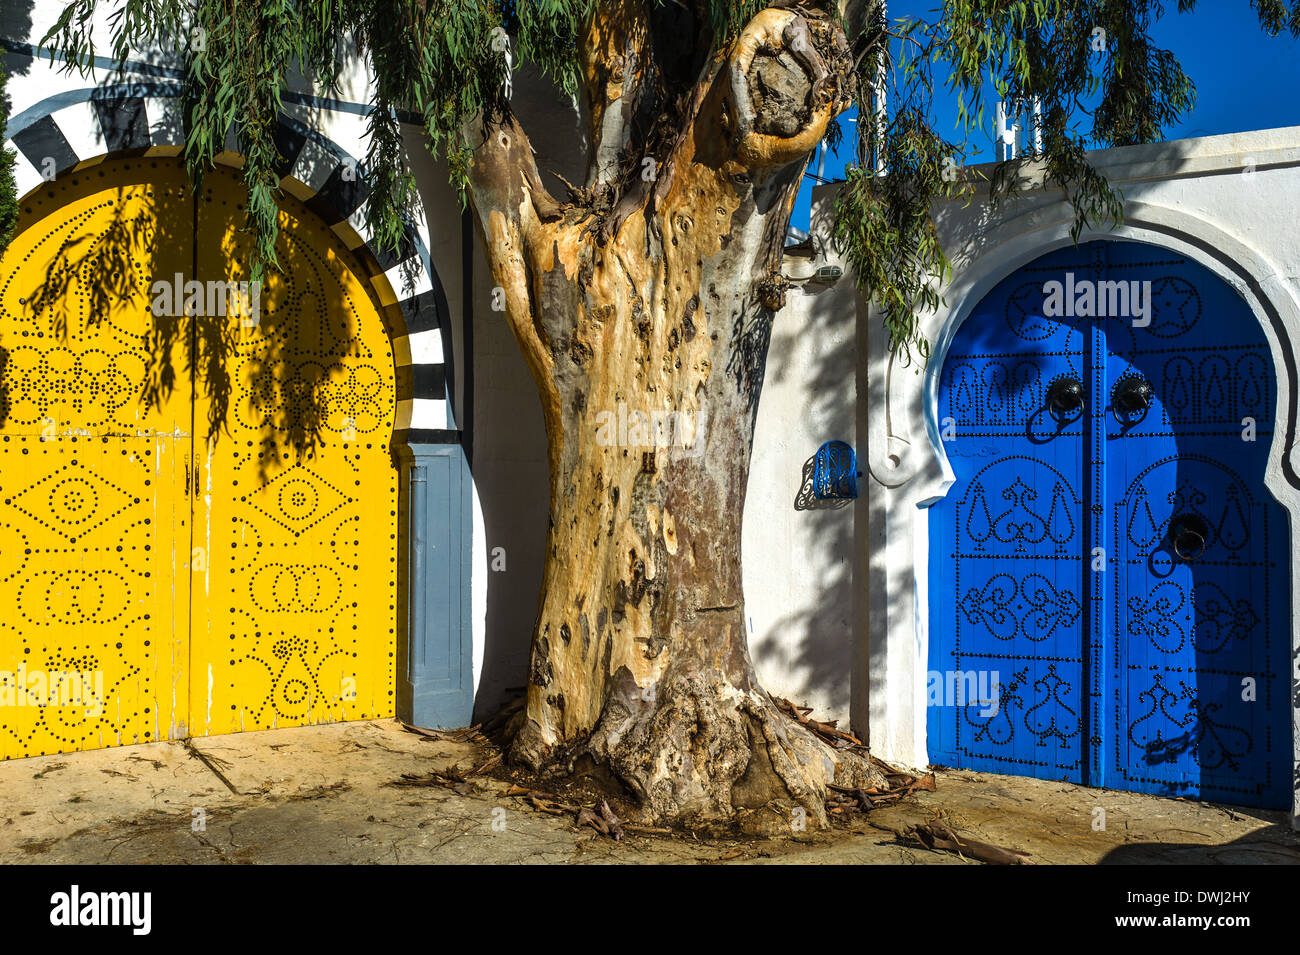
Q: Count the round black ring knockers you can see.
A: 3